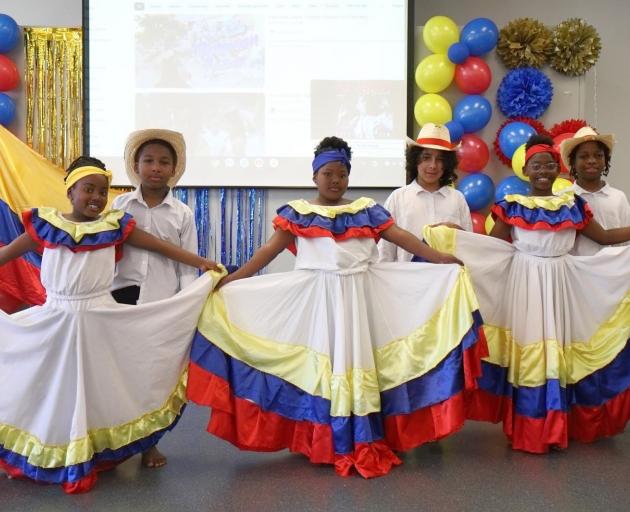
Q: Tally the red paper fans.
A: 2